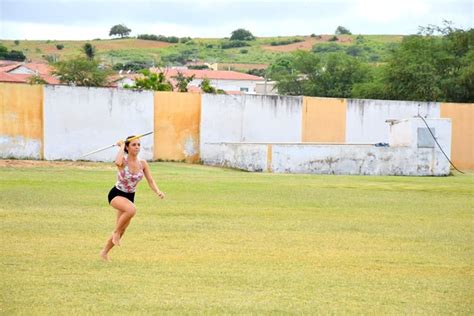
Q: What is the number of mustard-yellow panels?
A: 4